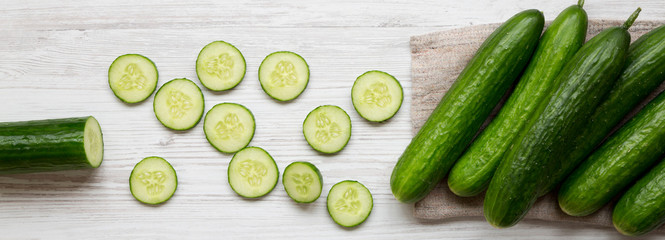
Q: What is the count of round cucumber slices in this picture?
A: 11